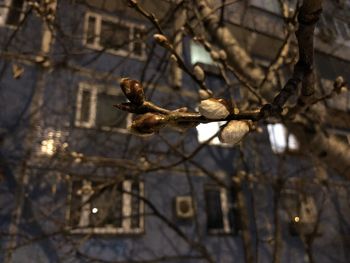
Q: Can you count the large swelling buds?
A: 4